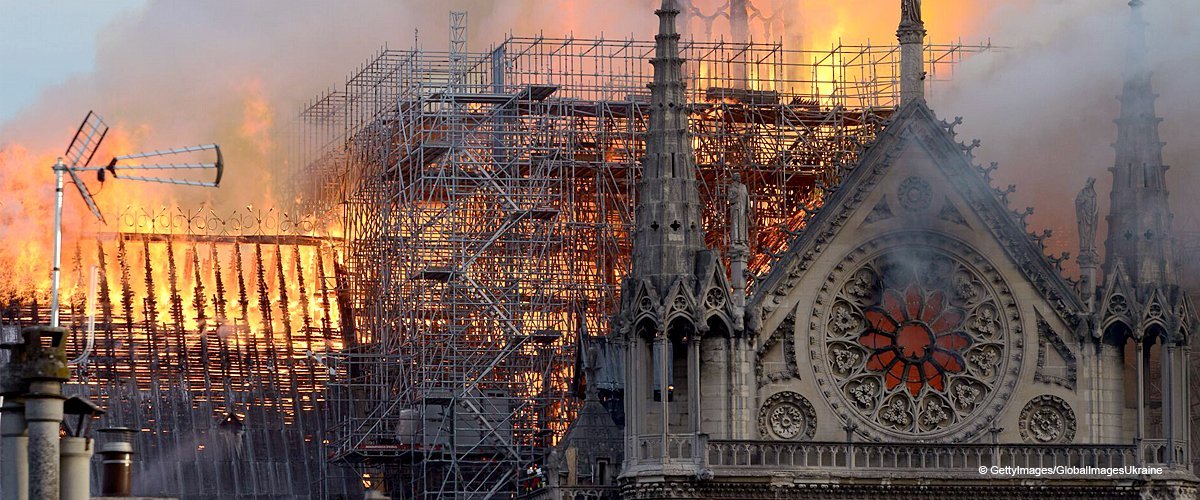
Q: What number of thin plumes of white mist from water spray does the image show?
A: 1